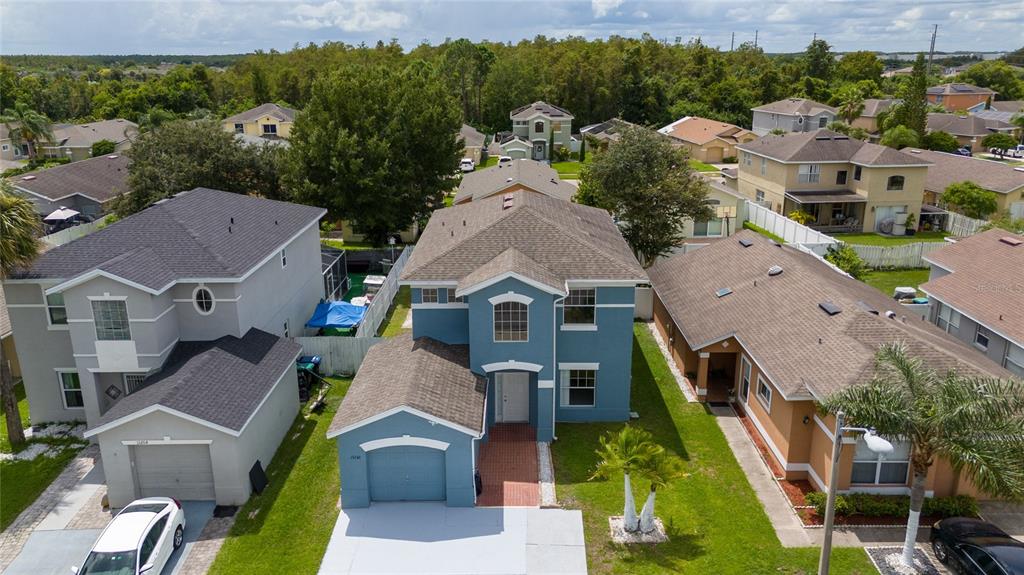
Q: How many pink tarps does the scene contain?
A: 0